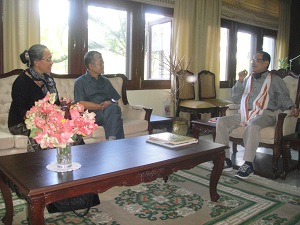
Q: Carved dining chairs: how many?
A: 2